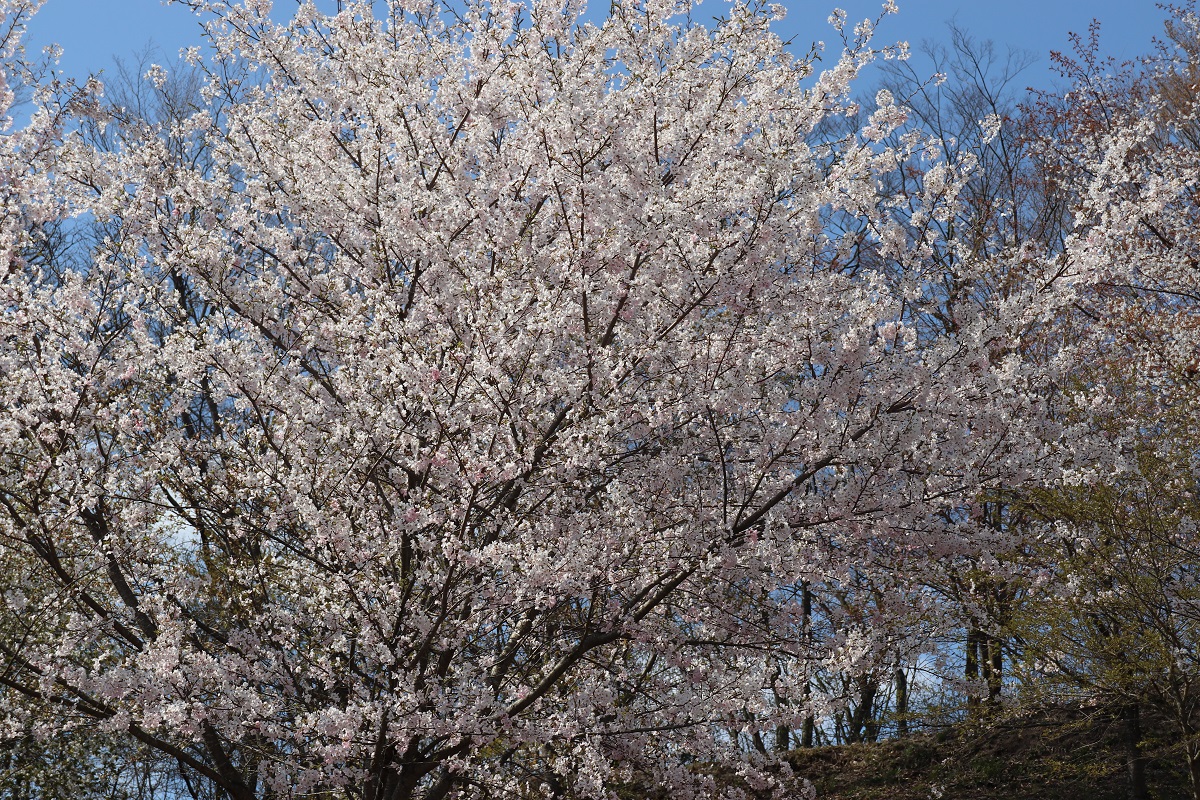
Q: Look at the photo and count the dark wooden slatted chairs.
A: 0